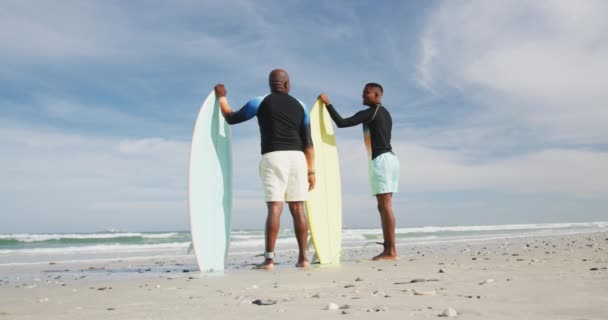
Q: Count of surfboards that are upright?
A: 2